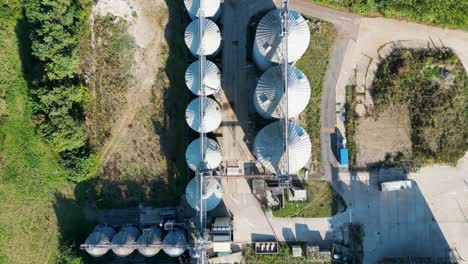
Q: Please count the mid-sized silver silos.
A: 6